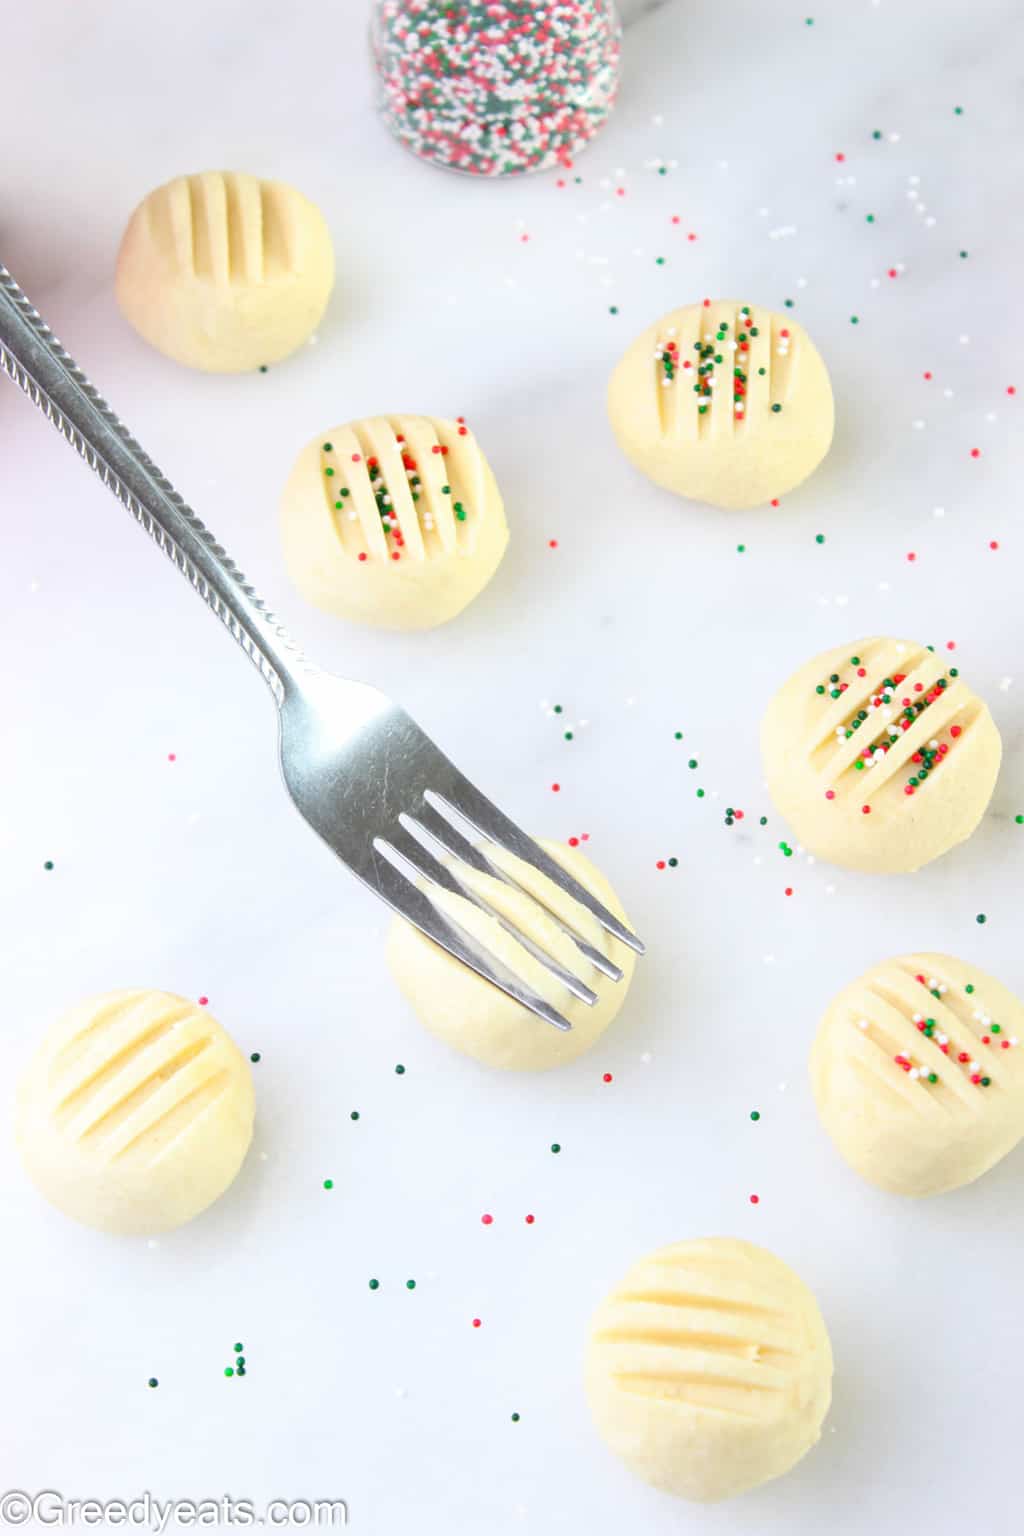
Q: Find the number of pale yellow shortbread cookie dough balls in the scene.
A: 8